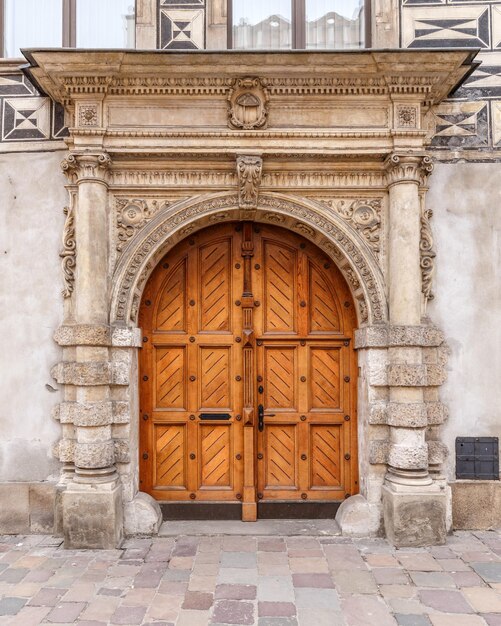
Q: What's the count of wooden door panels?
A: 12